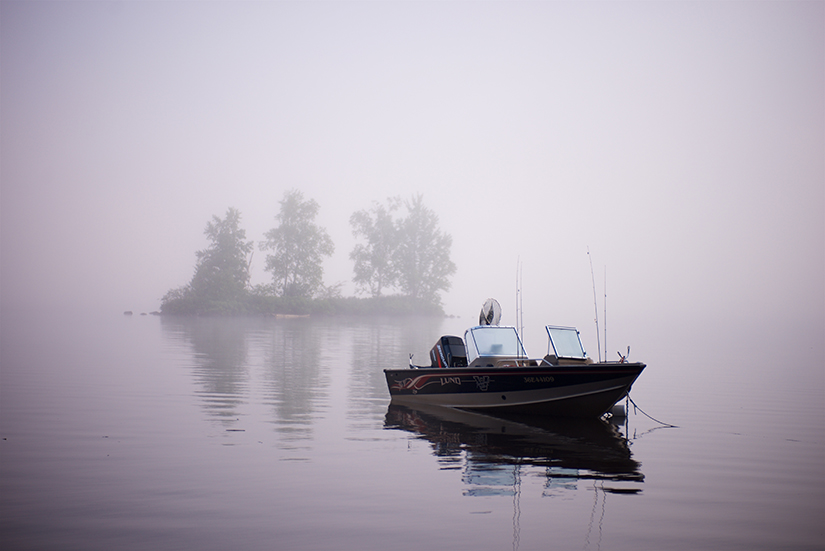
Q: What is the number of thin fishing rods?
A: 4